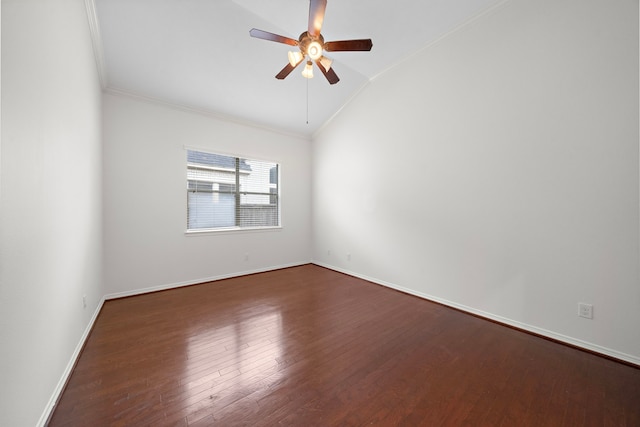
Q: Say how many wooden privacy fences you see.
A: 1